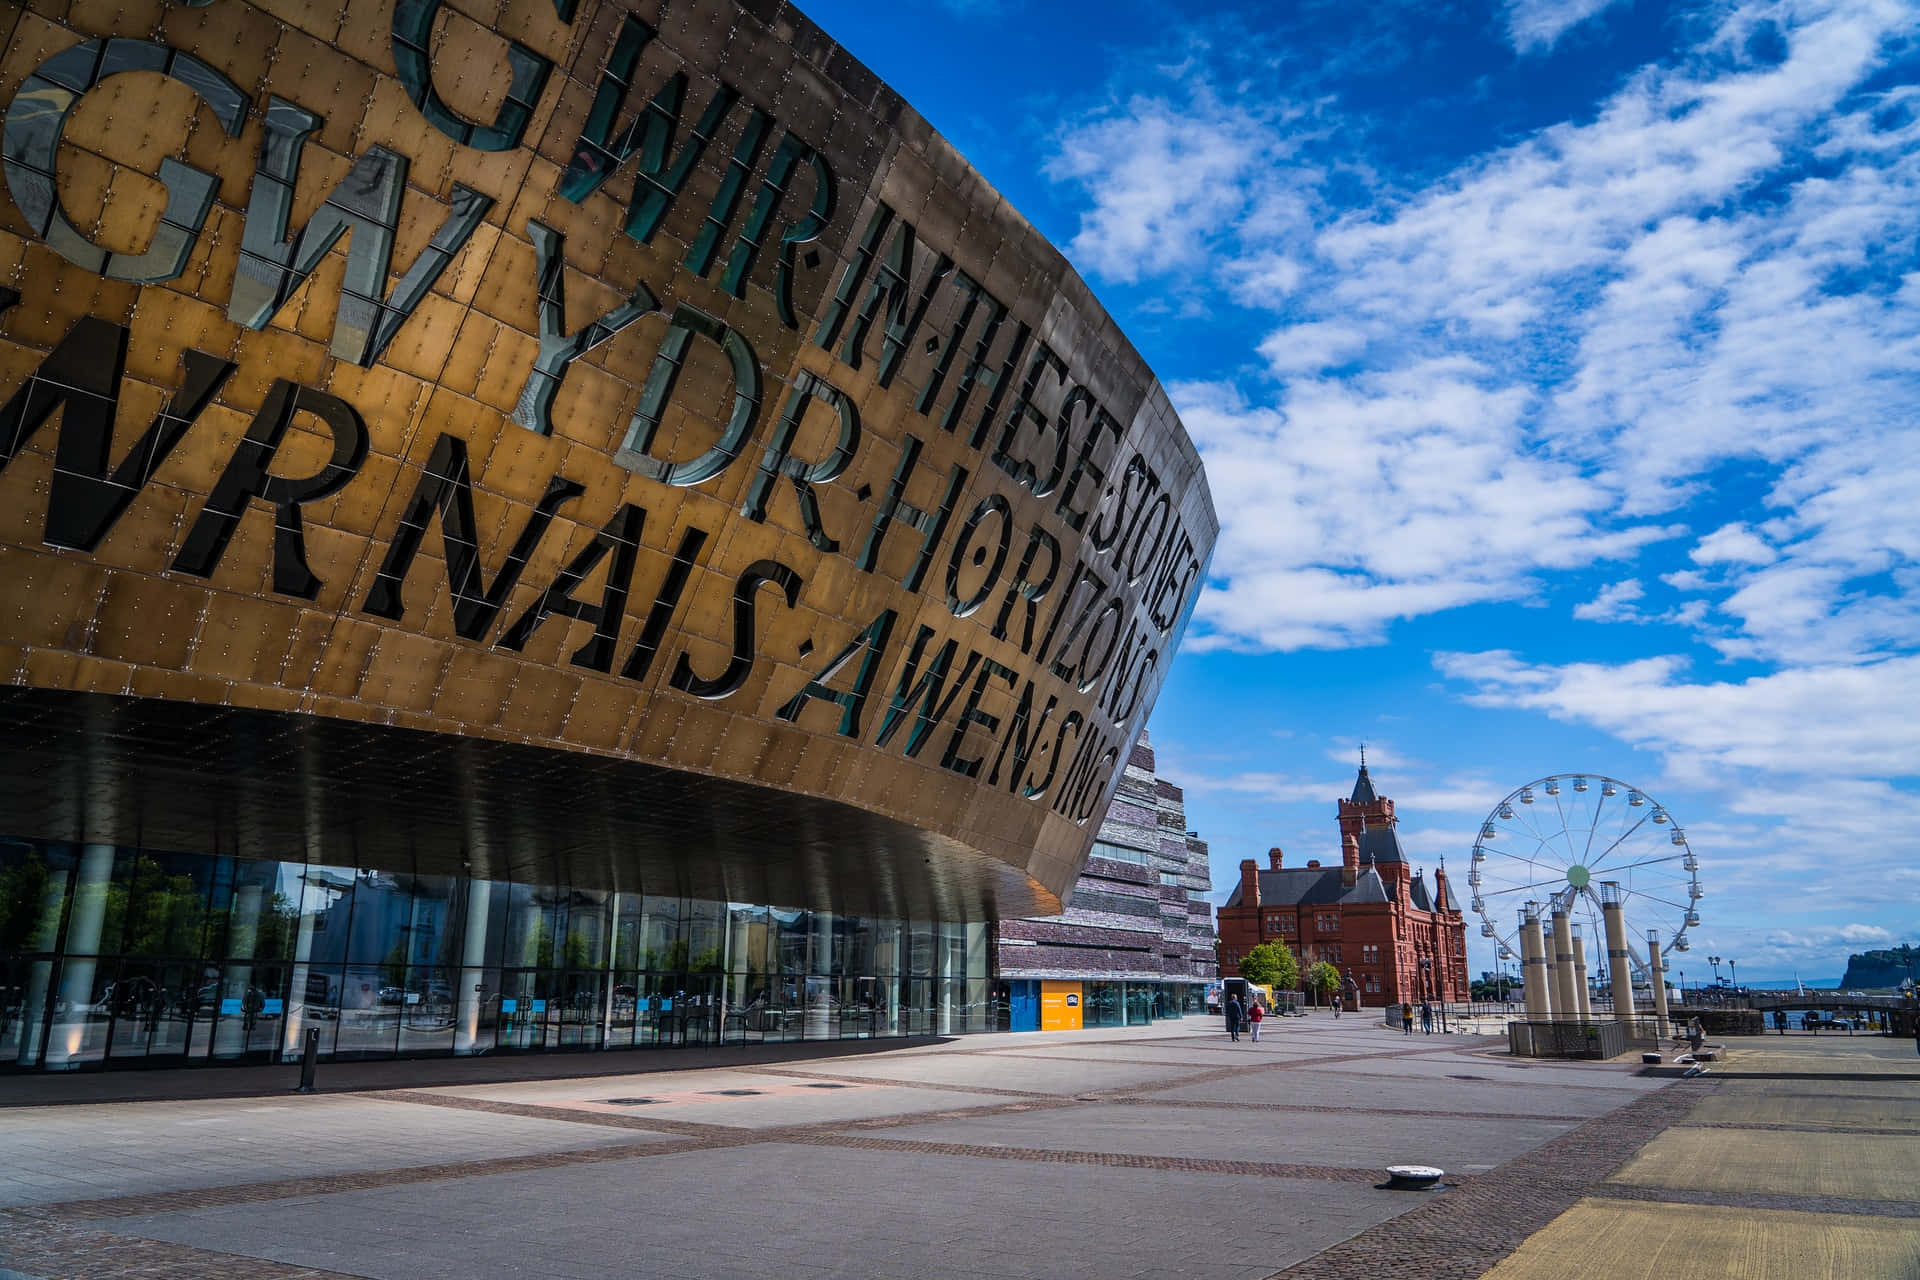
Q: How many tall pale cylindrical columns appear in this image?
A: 7